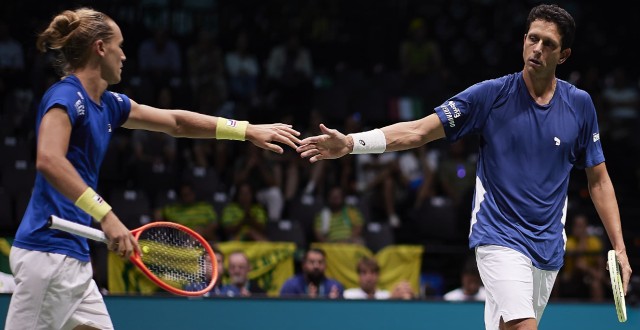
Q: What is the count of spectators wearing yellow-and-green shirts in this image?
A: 3